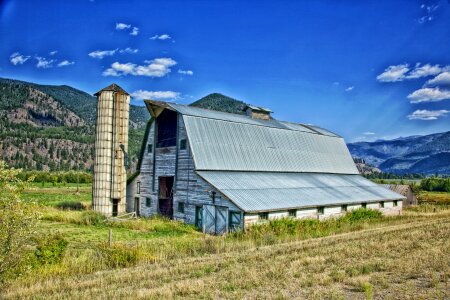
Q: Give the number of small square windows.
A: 11